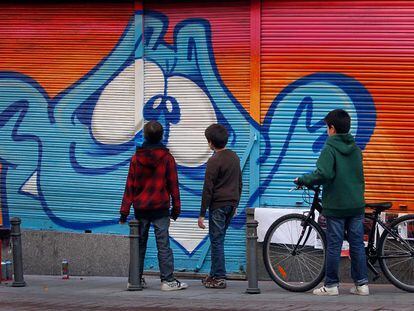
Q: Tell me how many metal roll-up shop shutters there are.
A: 3